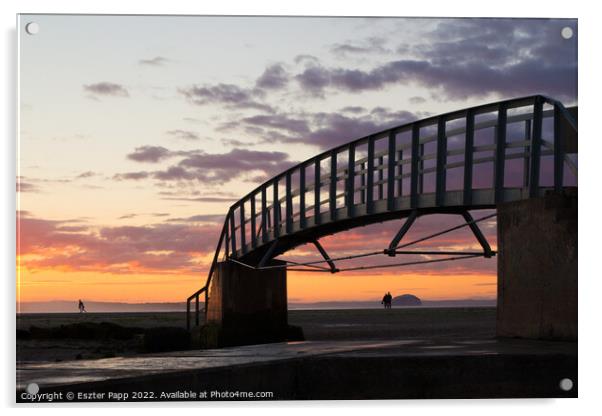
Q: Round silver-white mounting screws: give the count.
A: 4